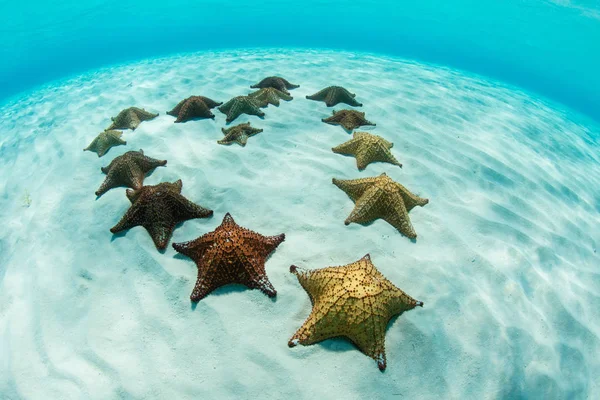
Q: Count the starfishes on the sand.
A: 15